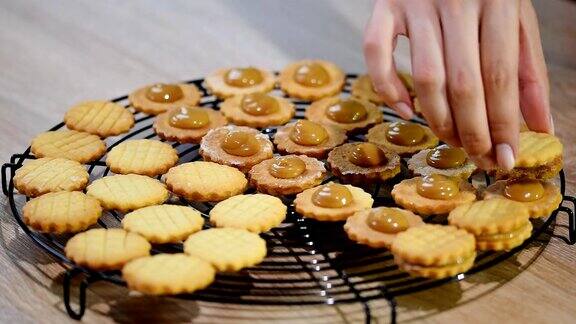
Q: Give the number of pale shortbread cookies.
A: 12